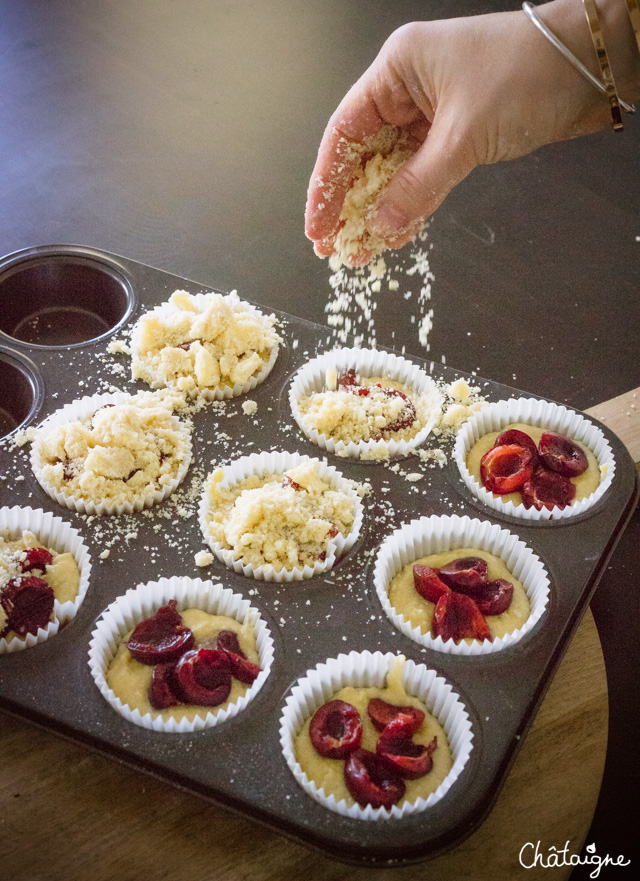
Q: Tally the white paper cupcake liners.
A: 9